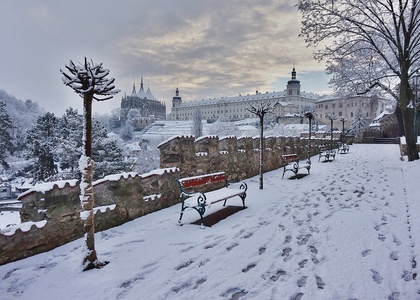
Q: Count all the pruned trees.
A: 5